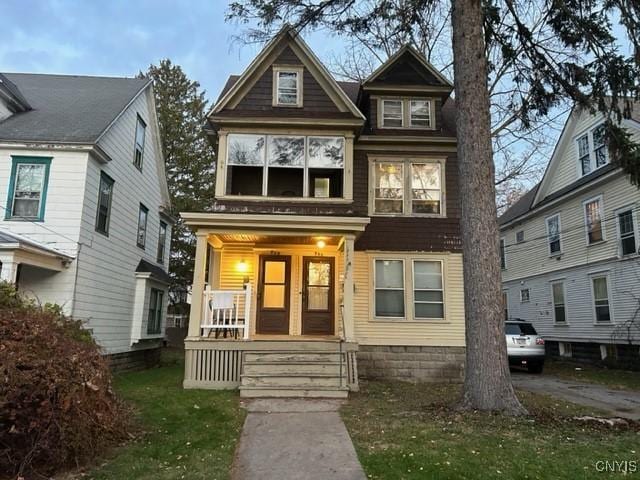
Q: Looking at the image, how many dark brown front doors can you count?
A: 2